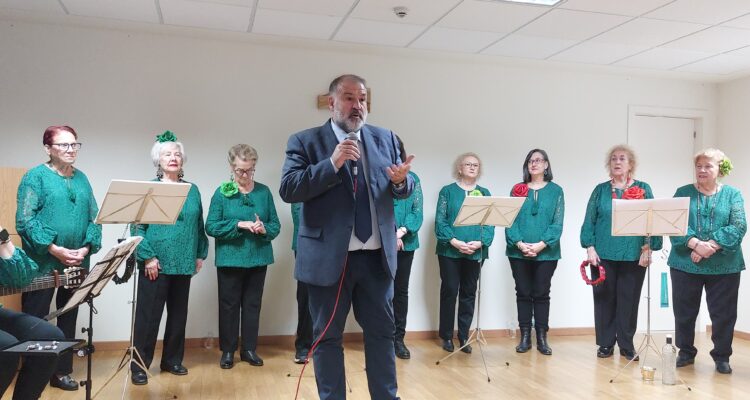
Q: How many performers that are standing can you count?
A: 9